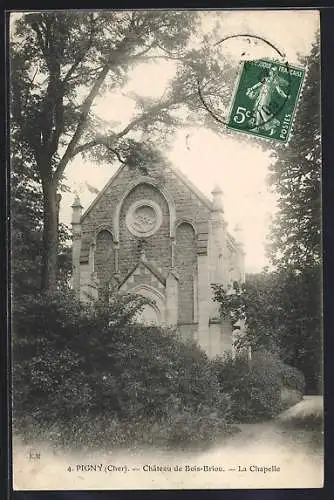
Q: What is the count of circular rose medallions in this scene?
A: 1